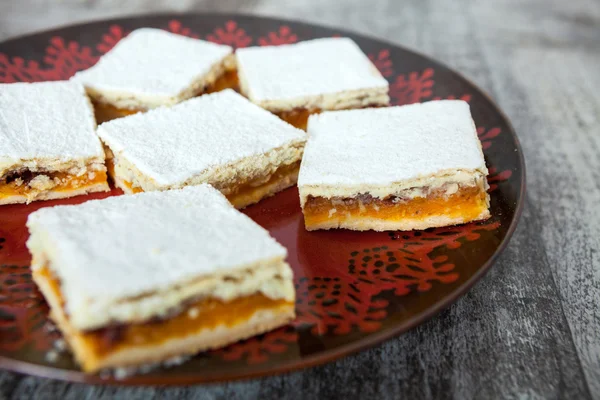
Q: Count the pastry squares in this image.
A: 6